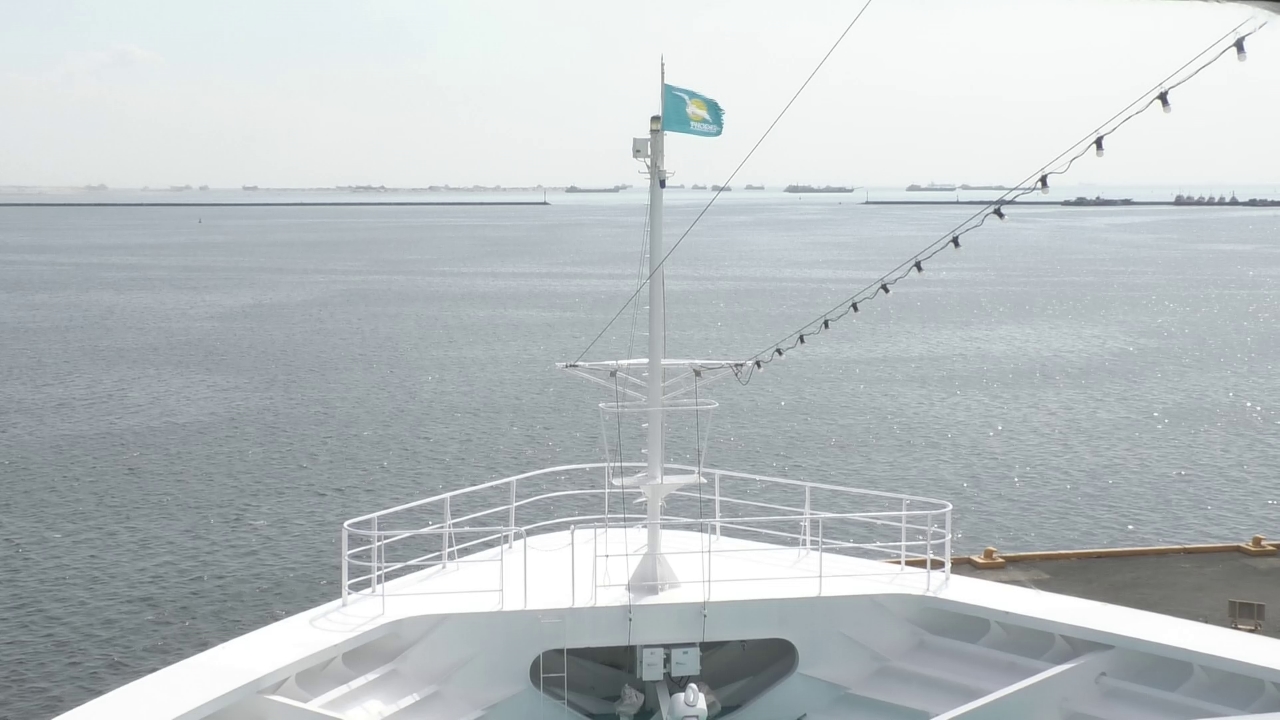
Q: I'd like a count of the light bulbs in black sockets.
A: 13